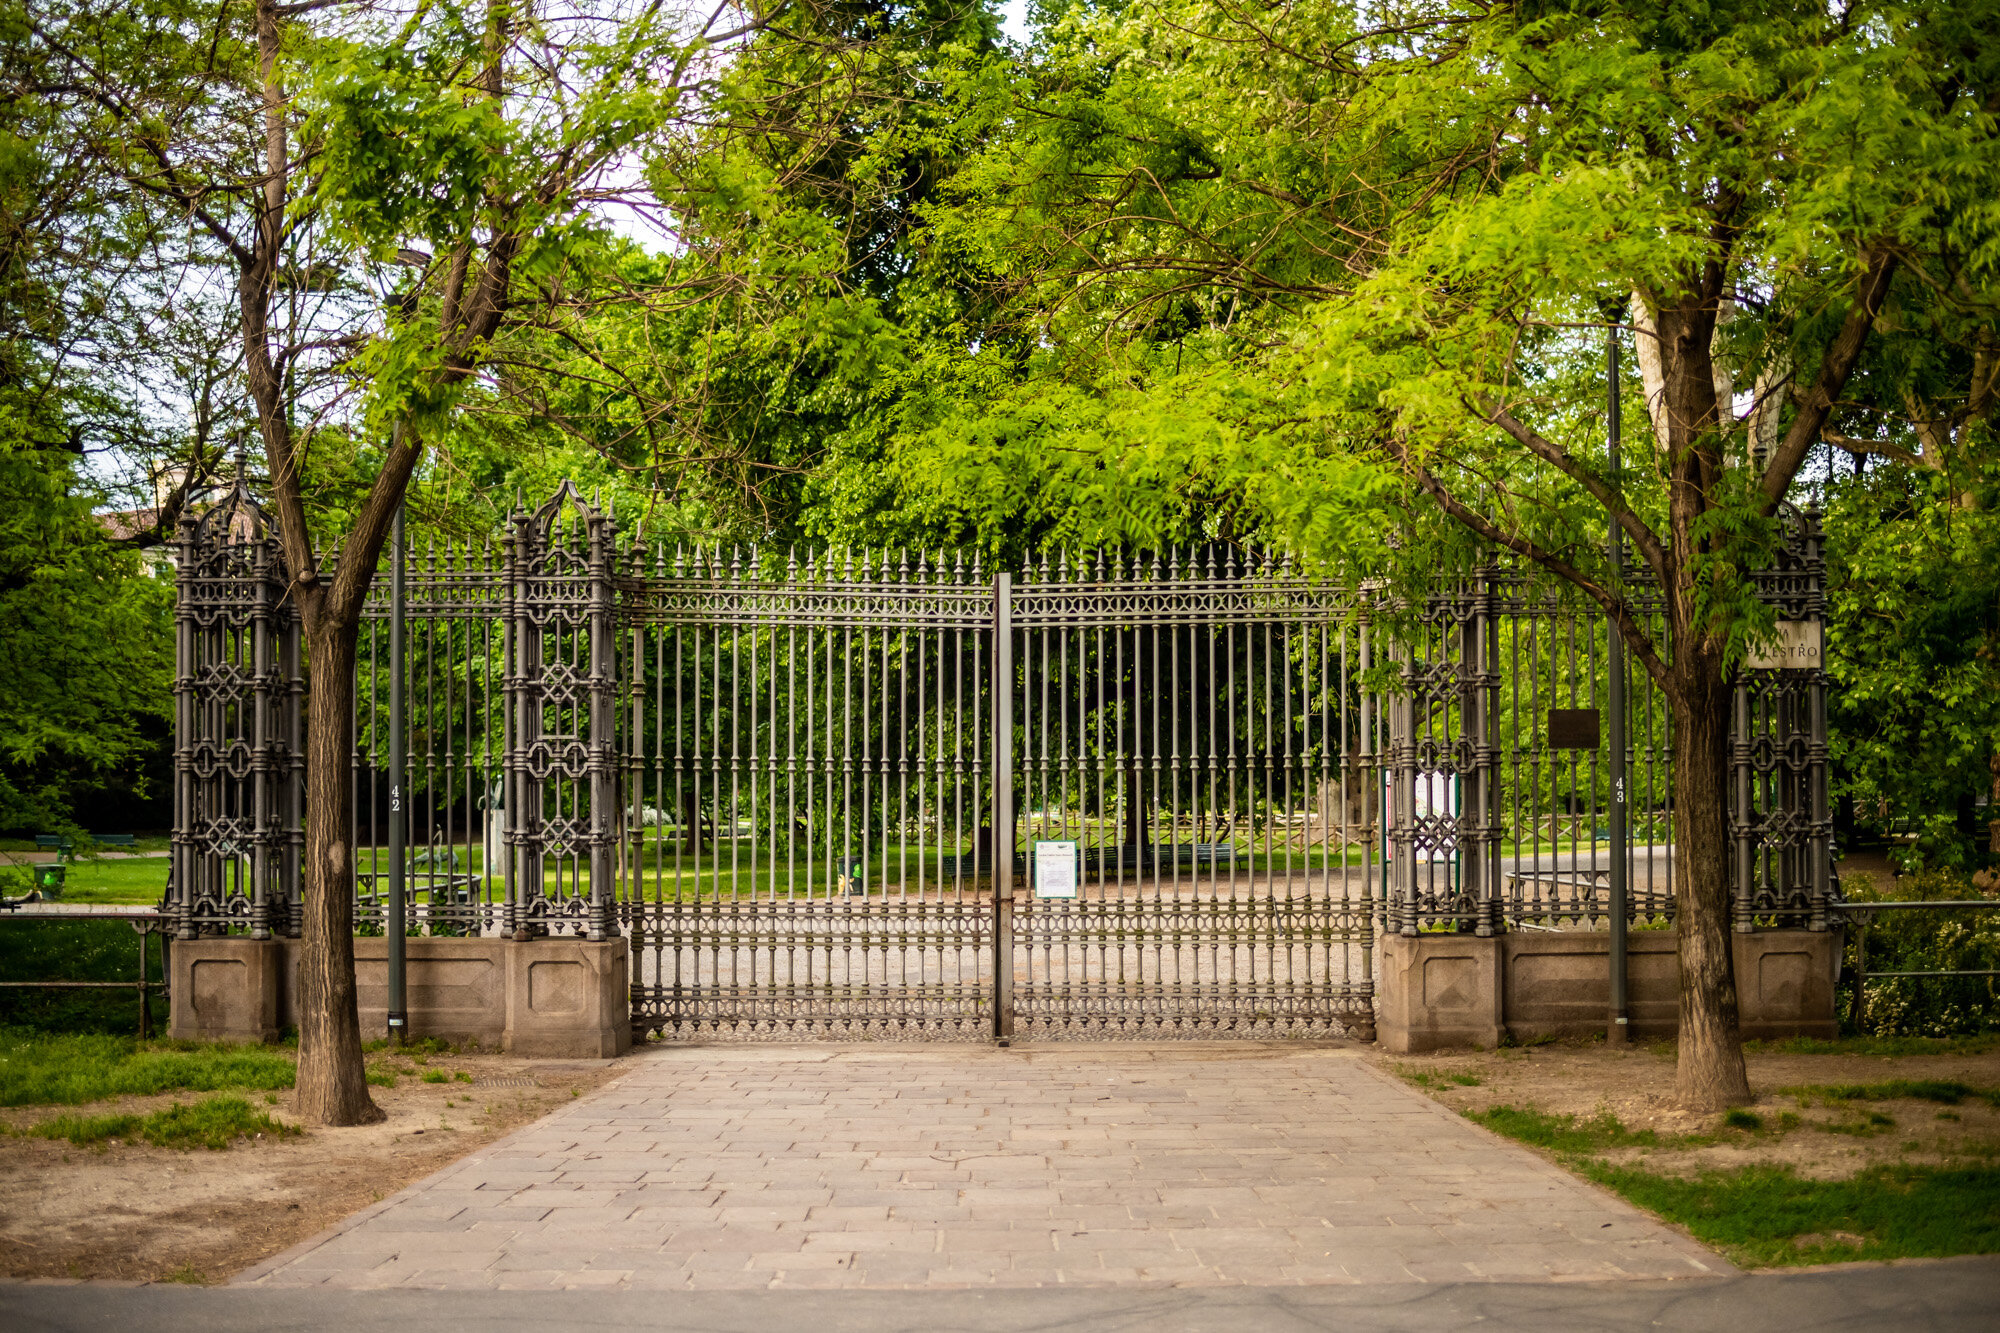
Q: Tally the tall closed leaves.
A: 2